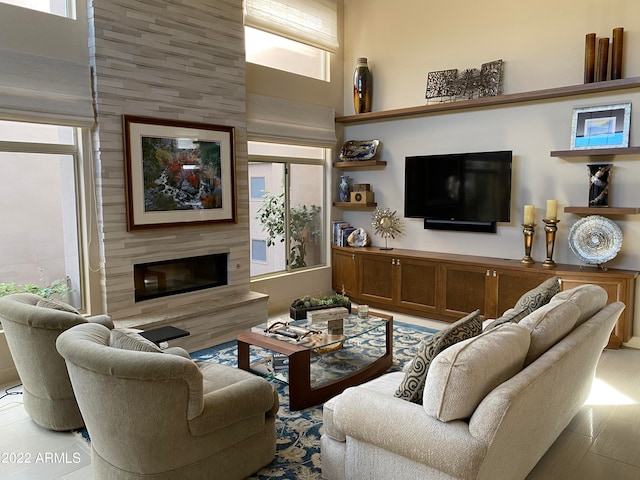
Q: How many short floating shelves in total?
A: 4